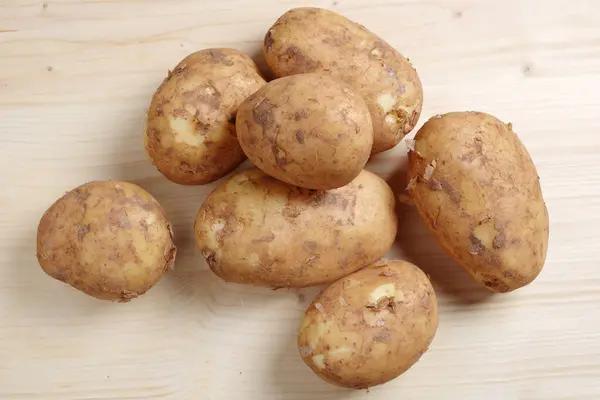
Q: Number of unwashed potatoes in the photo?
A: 7